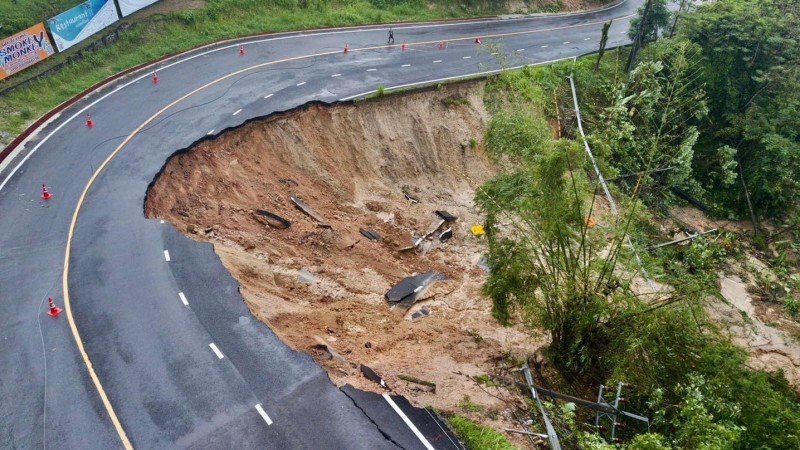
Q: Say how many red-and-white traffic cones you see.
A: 9